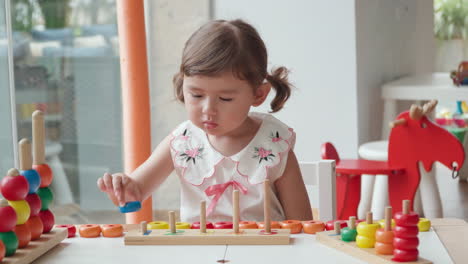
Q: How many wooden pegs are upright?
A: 14